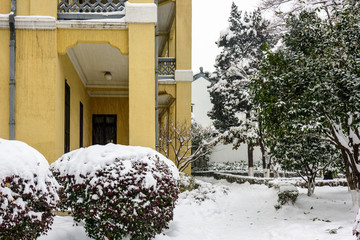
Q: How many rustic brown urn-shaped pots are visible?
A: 0